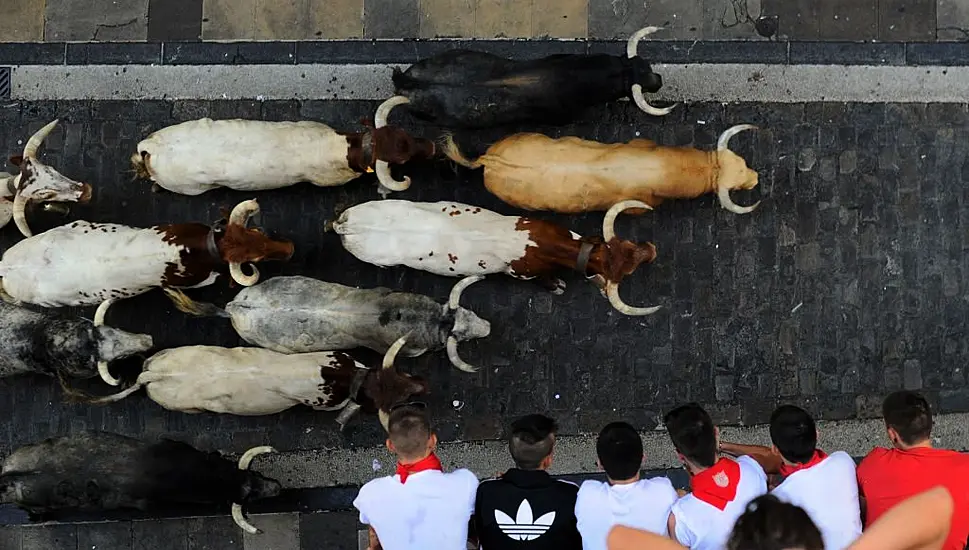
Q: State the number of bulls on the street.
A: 10